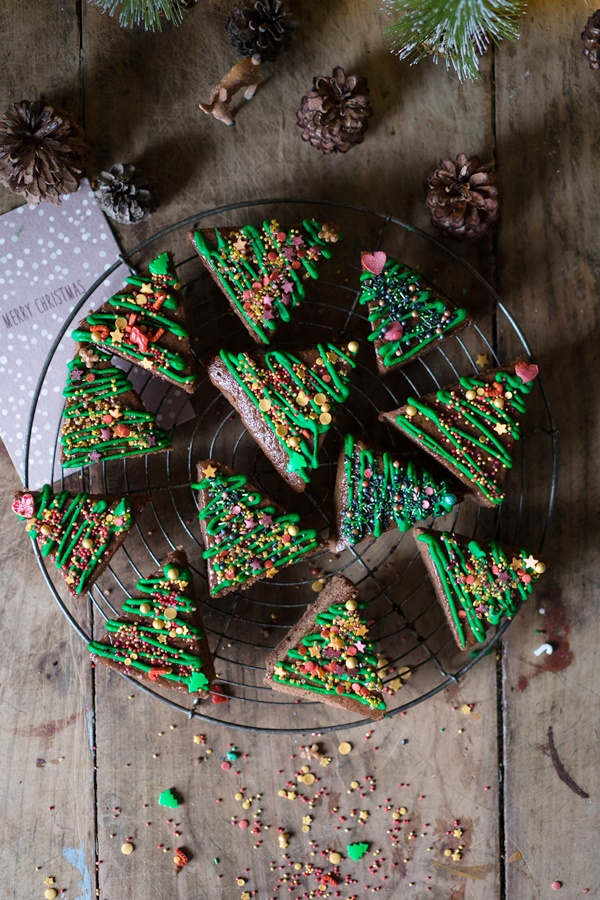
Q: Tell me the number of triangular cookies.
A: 12